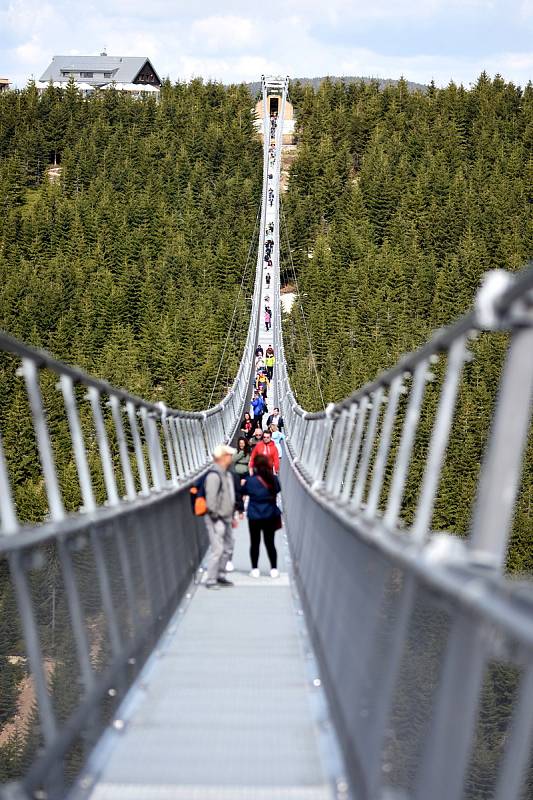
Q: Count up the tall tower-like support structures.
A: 1